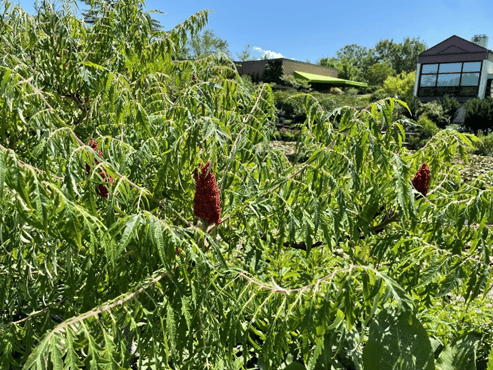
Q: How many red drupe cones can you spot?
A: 3